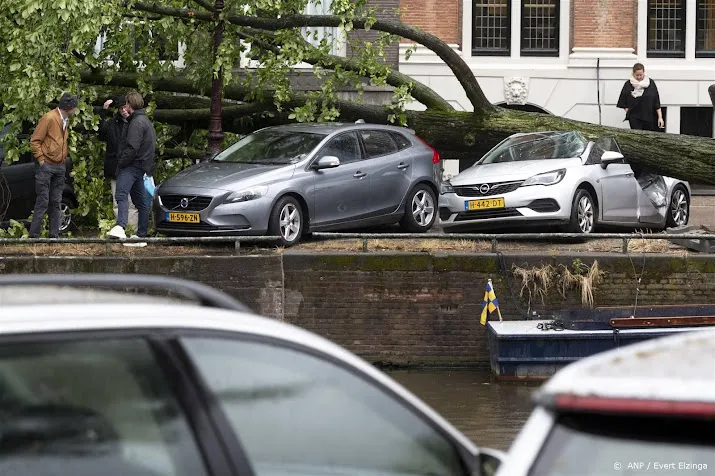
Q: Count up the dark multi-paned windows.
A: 4